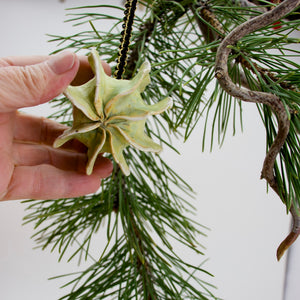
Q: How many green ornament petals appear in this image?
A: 8